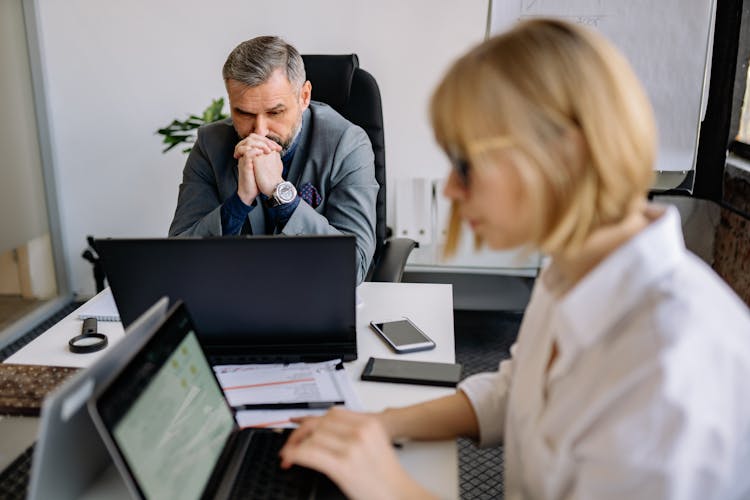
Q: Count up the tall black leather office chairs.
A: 1